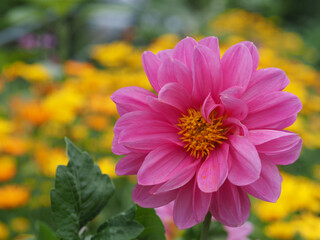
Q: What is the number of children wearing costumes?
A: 0